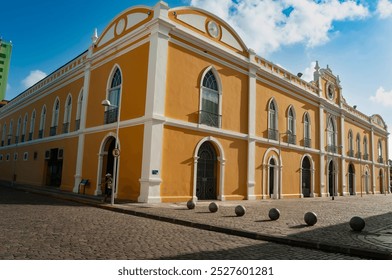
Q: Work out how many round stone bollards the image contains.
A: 6